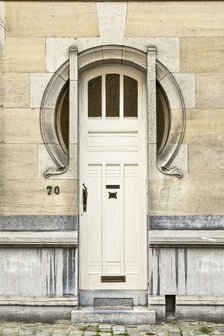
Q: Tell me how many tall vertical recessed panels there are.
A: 3